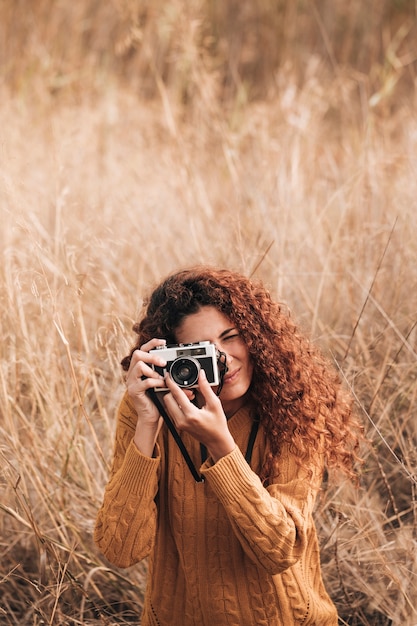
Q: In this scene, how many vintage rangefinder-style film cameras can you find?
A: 1